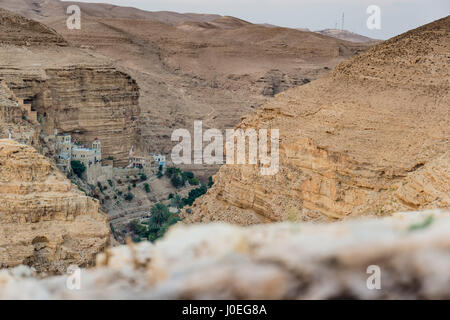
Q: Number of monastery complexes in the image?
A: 1